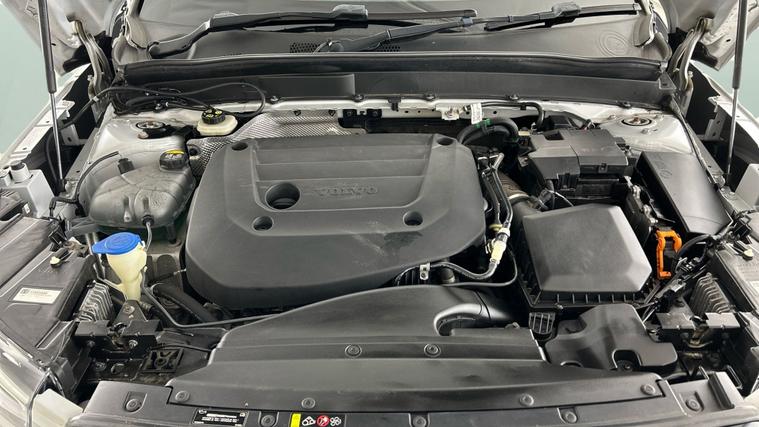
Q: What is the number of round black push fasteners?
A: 11